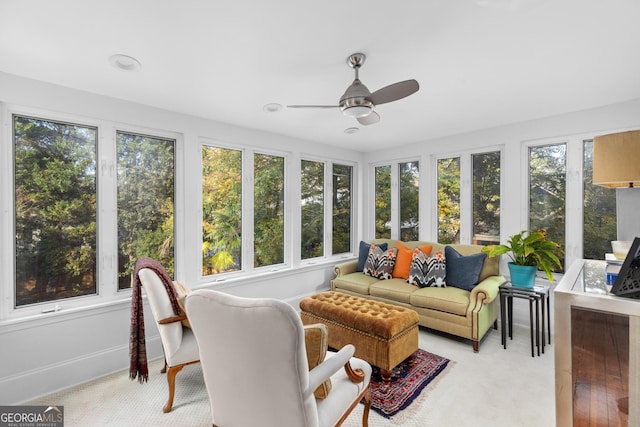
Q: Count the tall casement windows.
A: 12